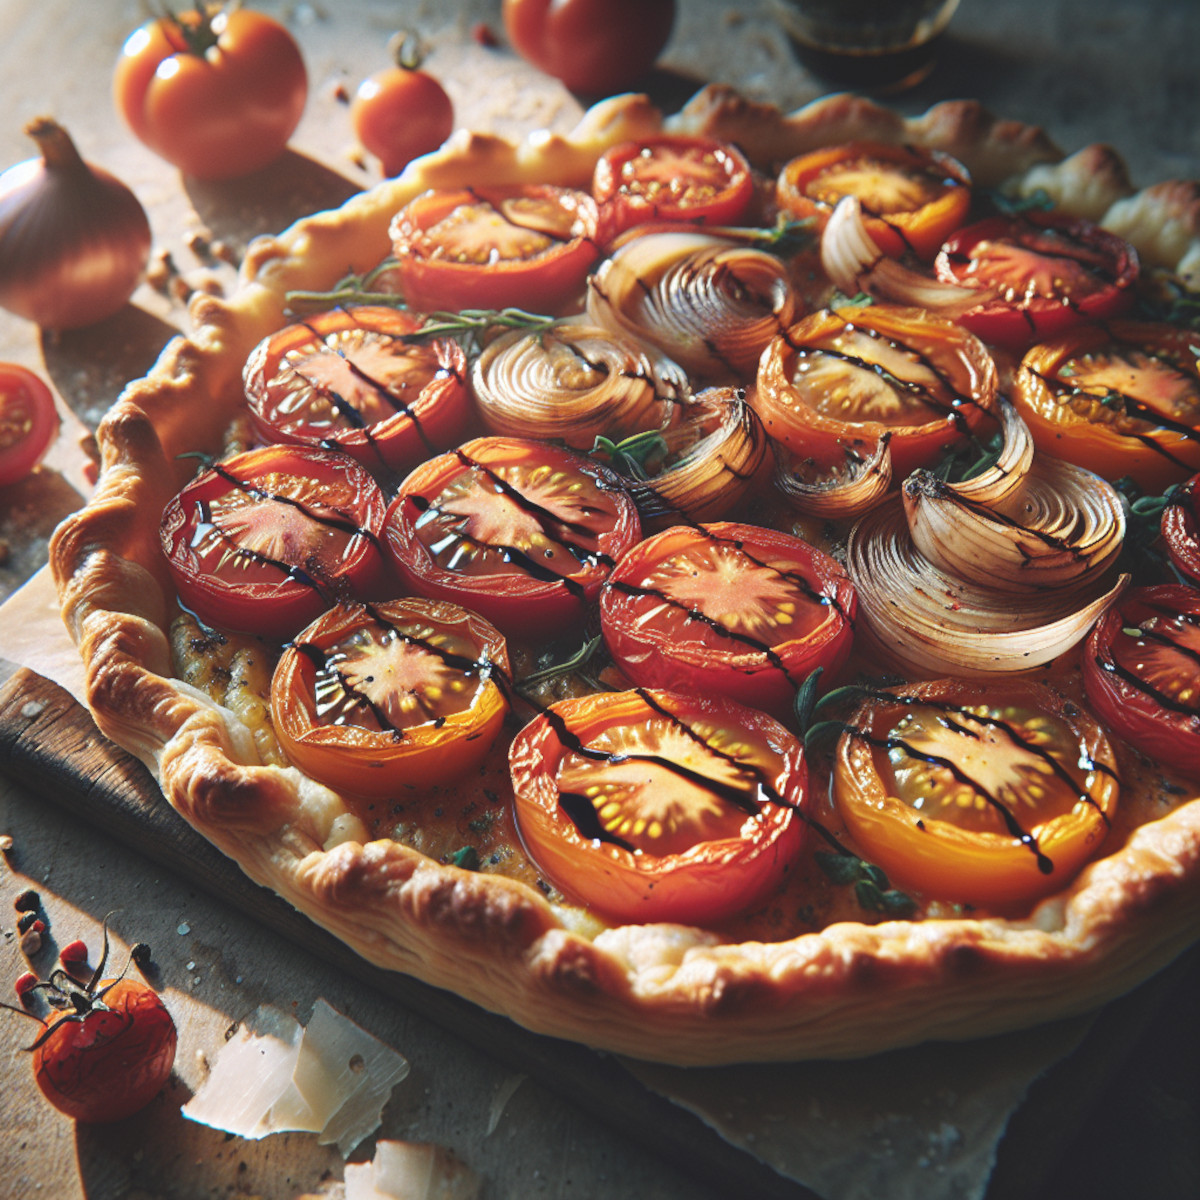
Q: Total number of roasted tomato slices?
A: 15